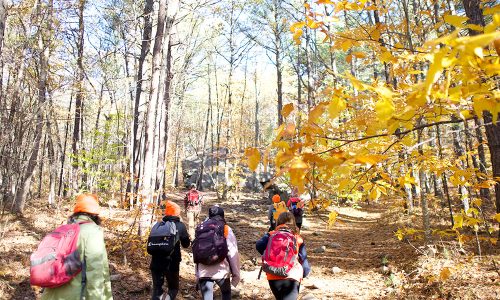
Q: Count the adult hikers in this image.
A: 7